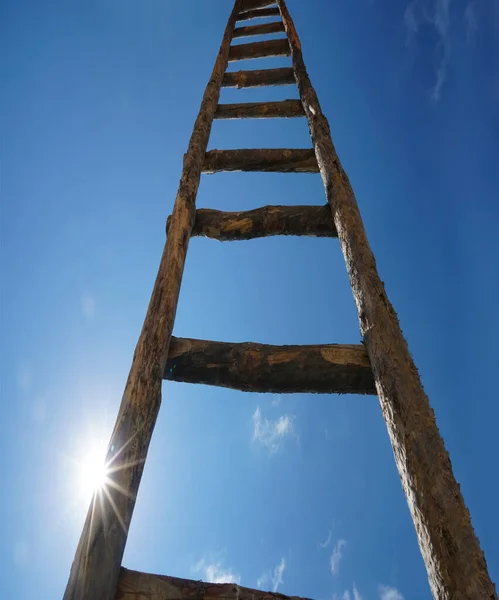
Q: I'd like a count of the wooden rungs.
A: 10